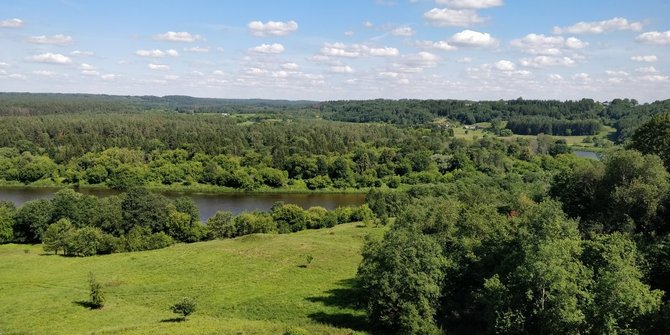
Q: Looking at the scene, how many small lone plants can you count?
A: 3